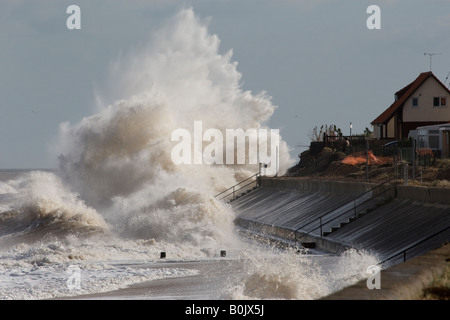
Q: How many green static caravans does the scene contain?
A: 0